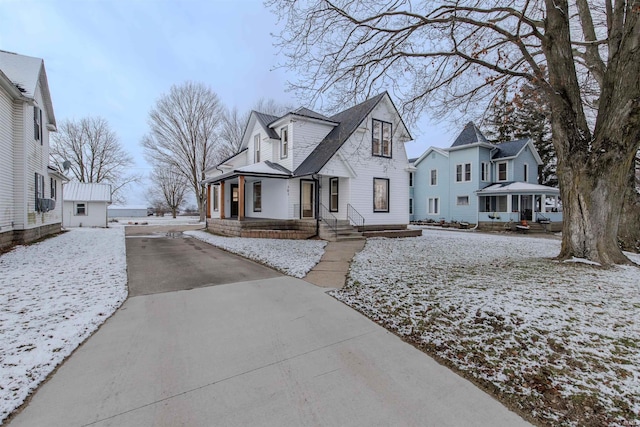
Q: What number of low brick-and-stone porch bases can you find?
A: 1